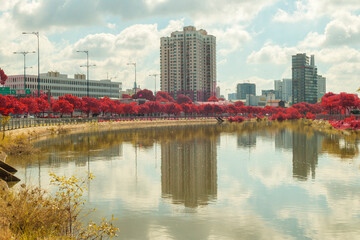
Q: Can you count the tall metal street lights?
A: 5